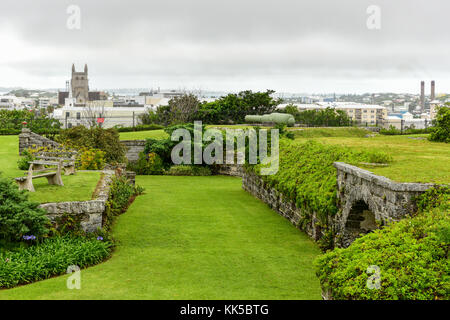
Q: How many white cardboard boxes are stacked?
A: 0